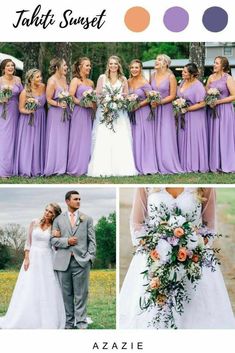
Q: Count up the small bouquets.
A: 8